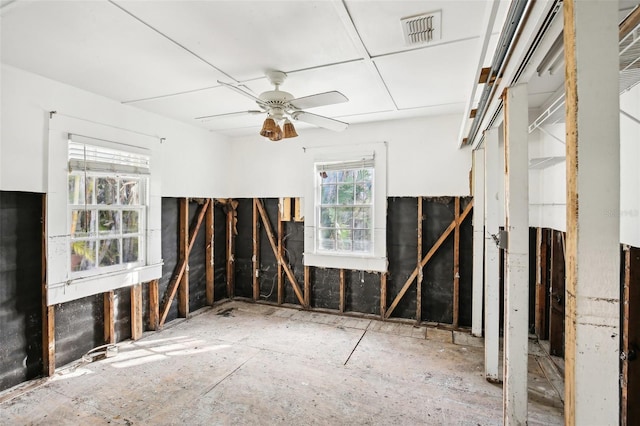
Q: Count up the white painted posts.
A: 4